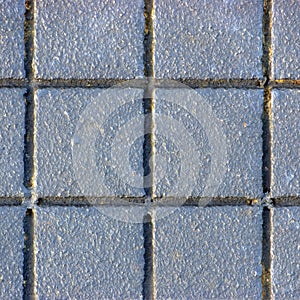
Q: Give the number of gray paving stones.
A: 12